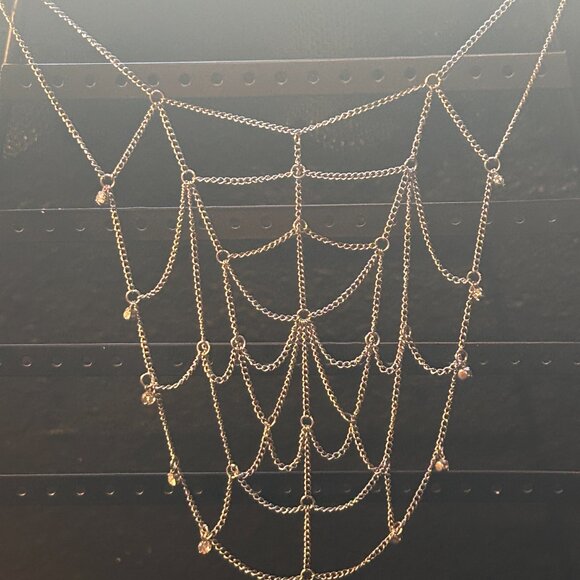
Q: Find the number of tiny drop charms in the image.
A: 10